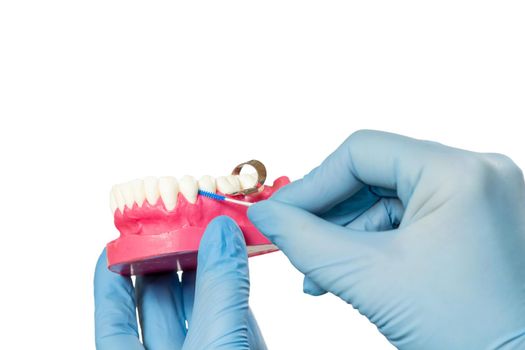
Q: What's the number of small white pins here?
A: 2